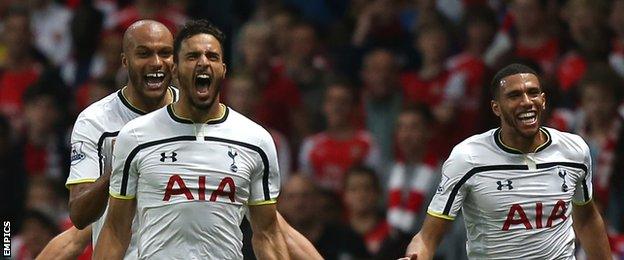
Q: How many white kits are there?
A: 3